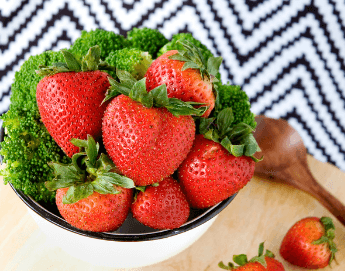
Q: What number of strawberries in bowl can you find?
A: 6